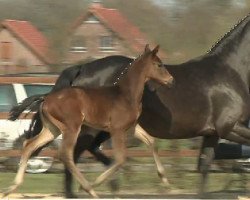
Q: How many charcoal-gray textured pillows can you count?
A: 0